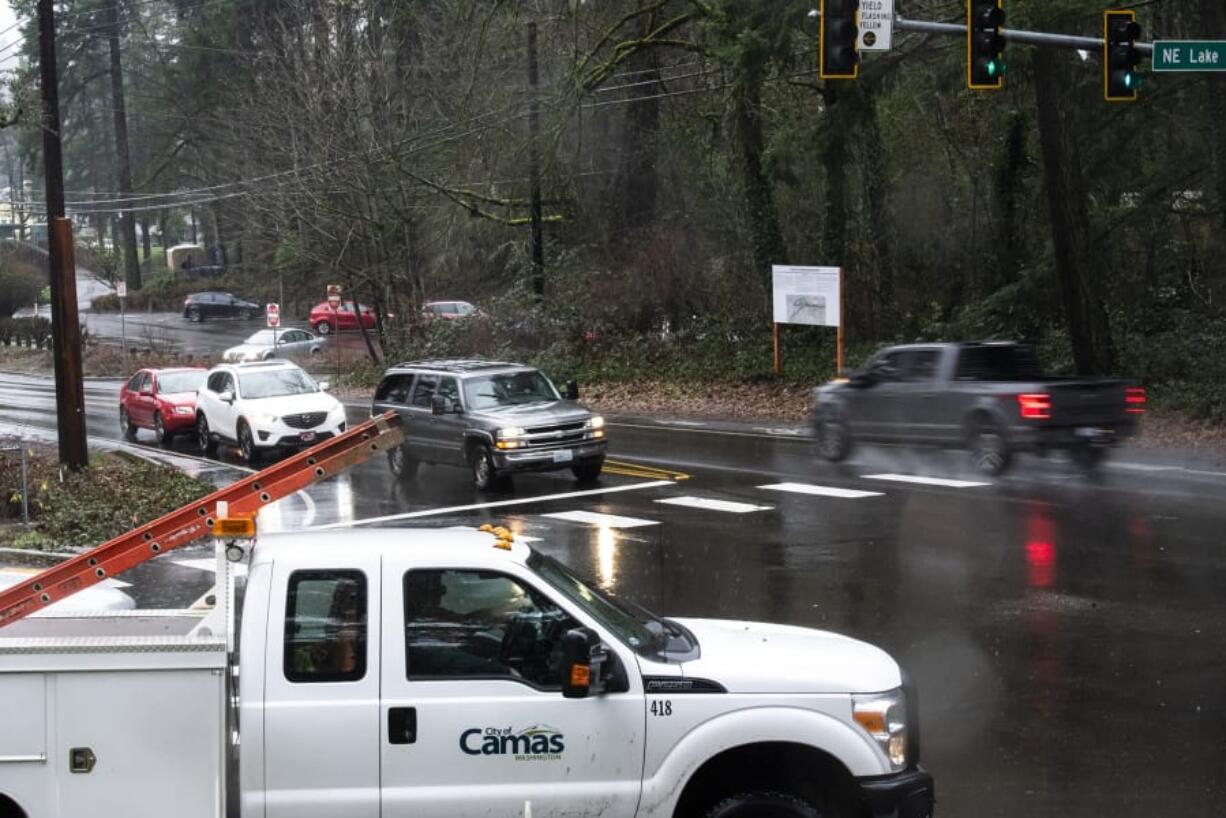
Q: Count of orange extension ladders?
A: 1